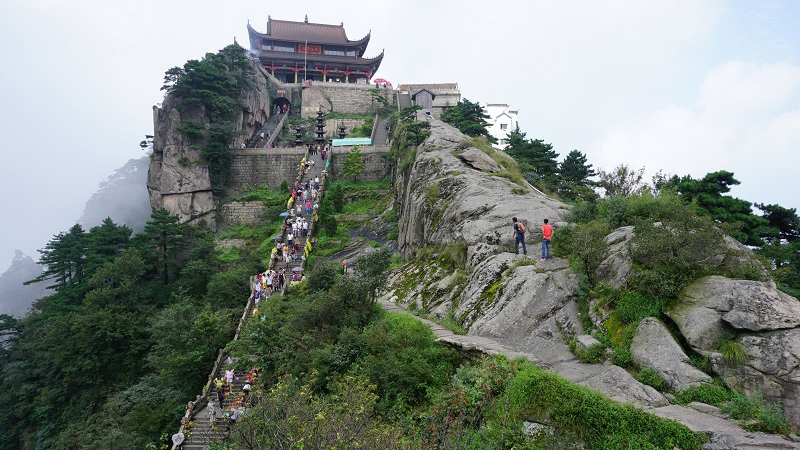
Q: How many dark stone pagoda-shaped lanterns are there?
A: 3